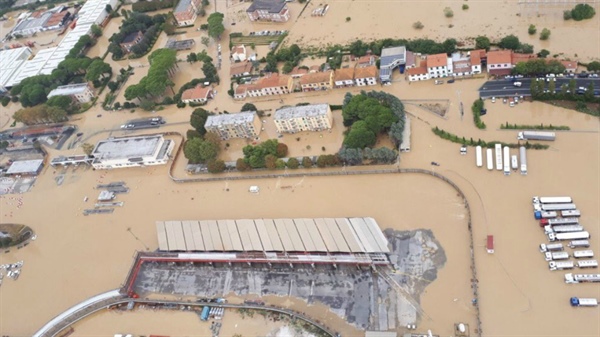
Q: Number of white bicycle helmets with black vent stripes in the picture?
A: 0